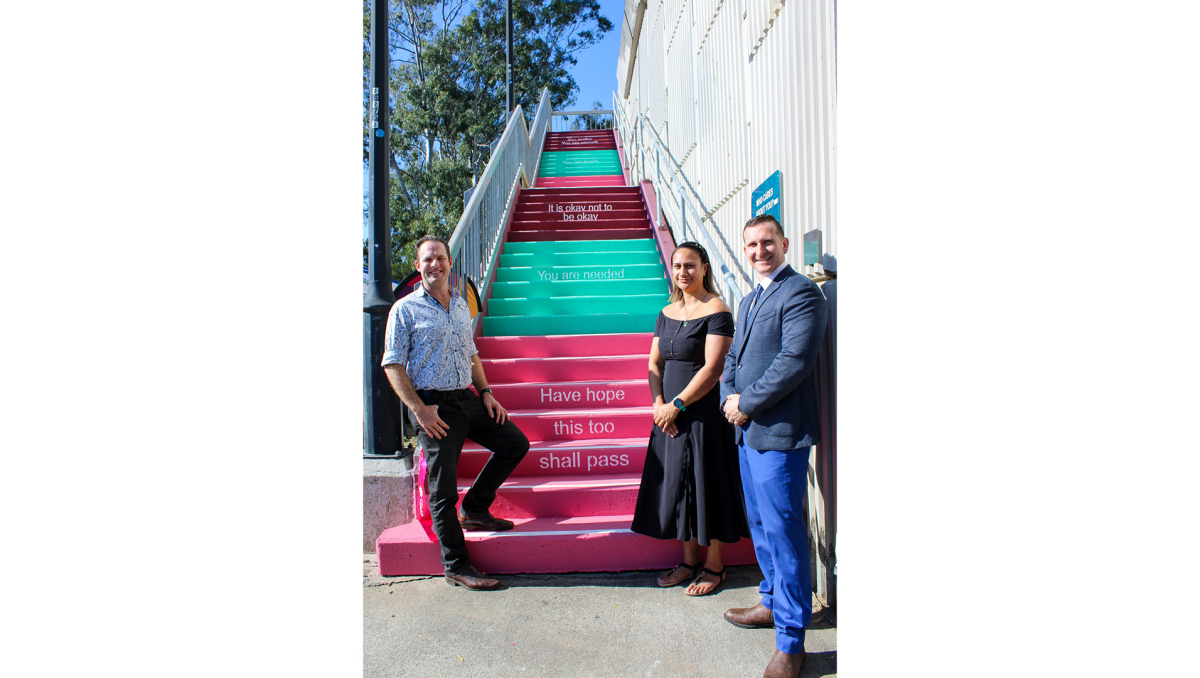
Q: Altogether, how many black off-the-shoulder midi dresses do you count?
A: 1